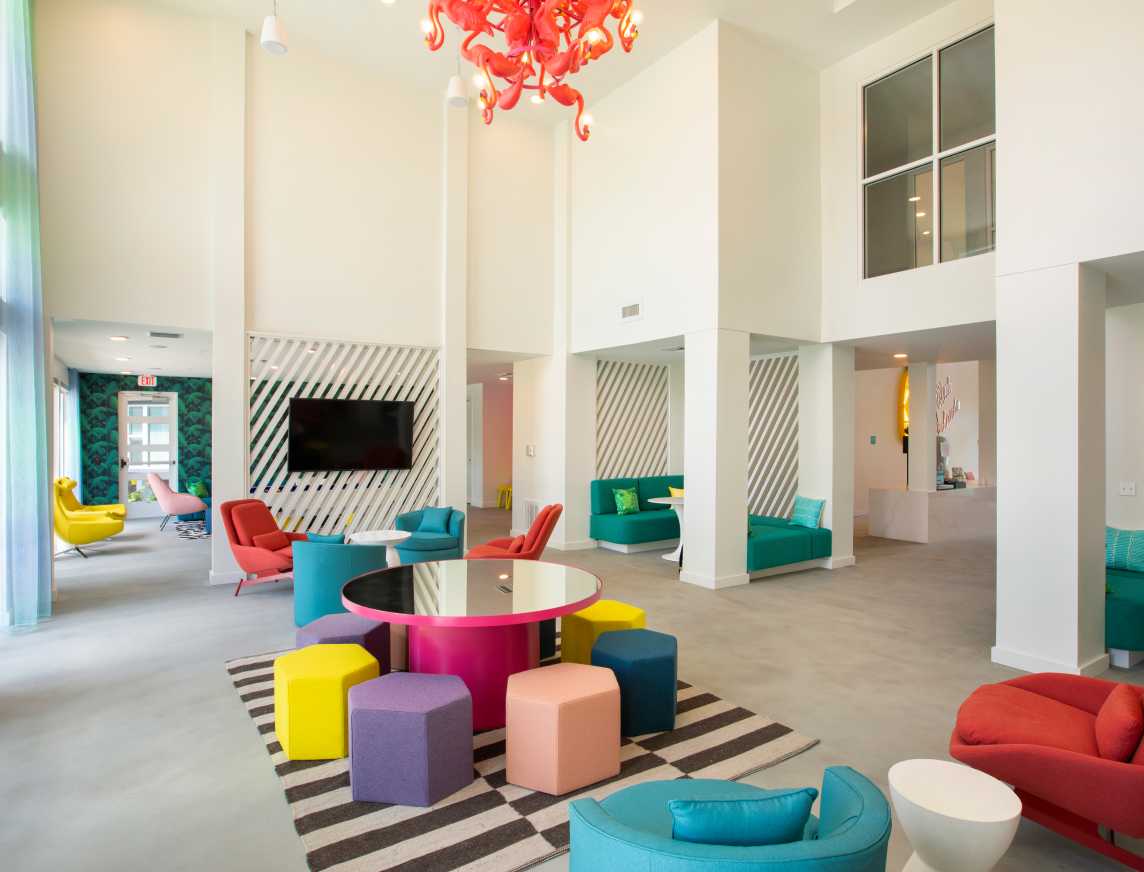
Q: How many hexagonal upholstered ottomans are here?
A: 8